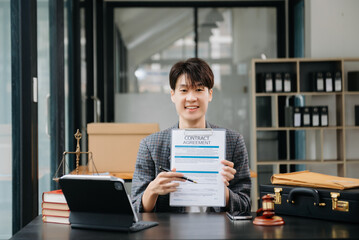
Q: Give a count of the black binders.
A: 10